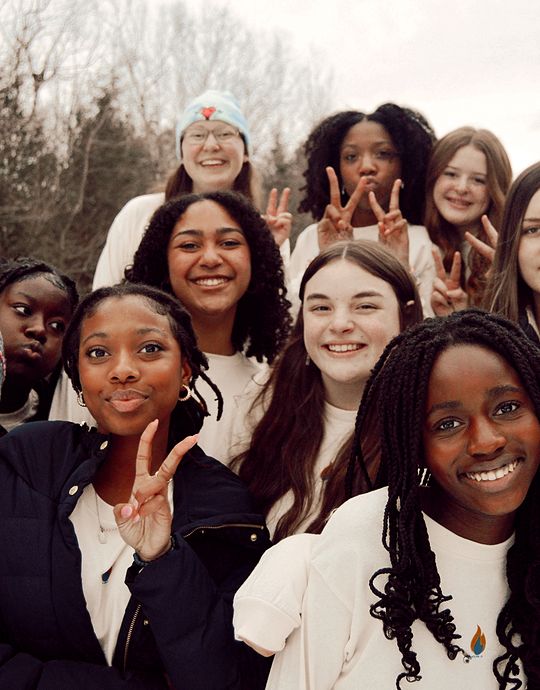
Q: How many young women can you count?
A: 9